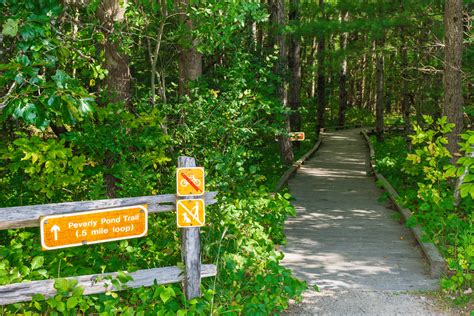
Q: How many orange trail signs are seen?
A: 4